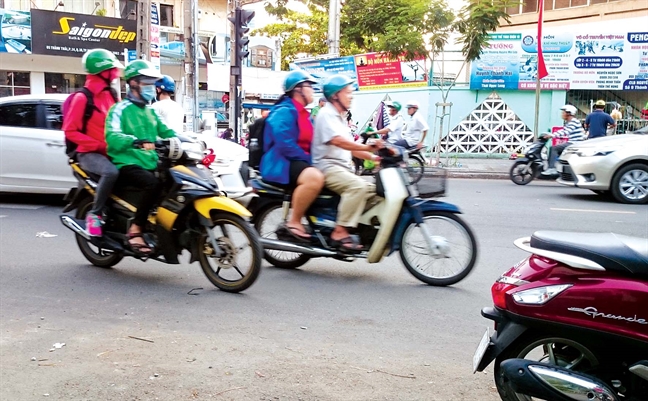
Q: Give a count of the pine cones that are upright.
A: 0